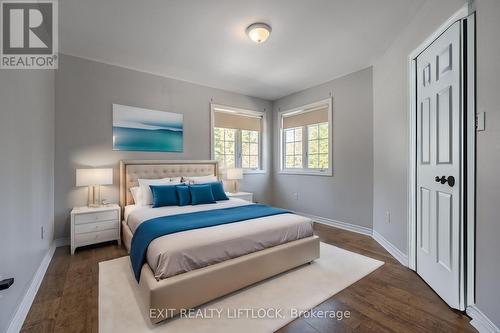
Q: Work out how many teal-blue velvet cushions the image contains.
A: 4